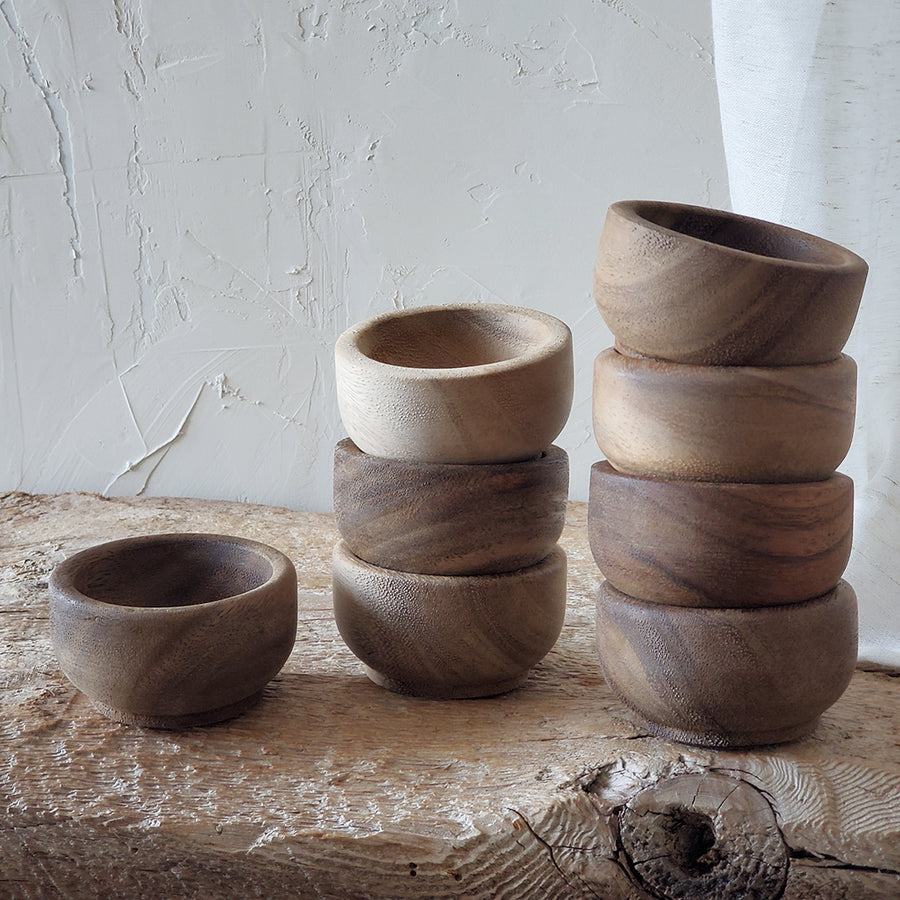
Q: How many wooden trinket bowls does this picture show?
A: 8